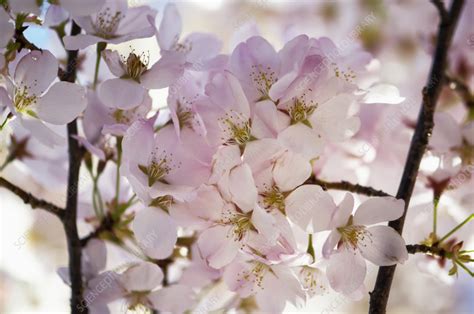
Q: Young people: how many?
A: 0